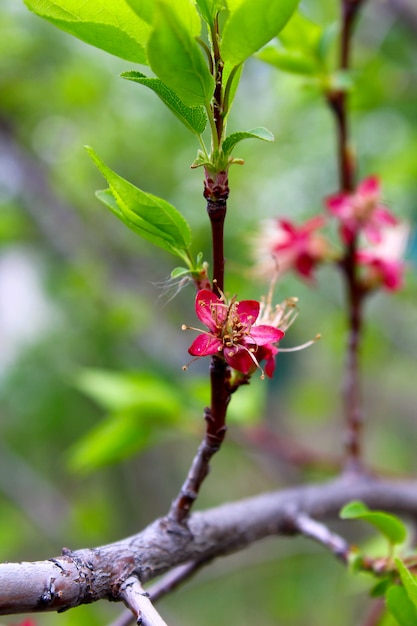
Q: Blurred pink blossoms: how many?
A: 3